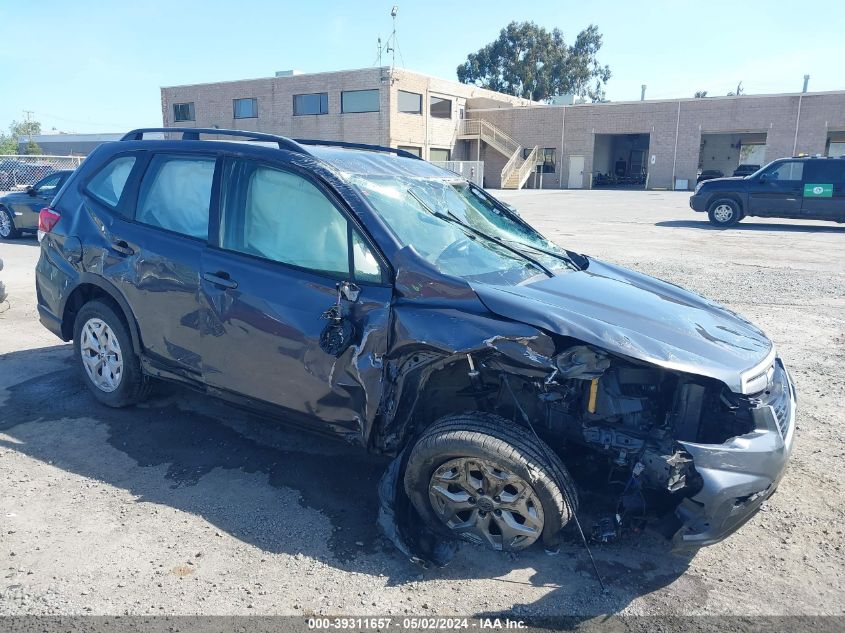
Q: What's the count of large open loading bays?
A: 3